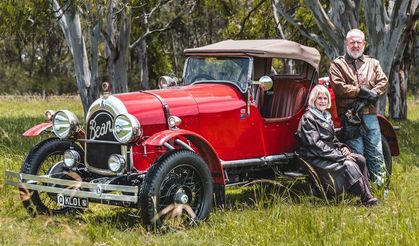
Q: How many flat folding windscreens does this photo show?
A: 1